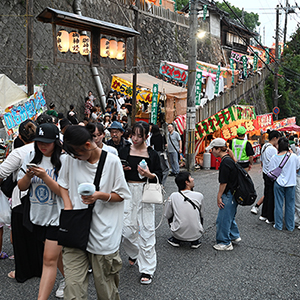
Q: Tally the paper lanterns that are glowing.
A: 6